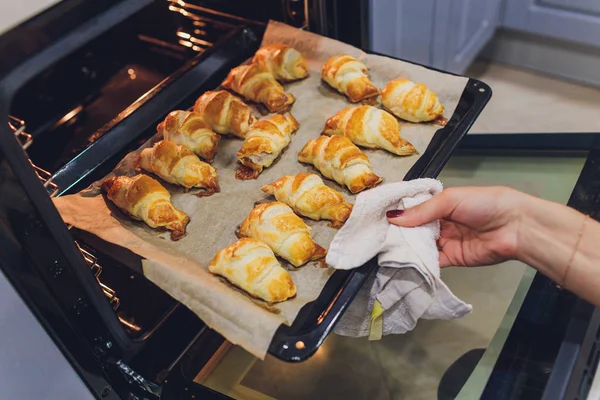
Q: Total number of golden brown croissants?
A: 14